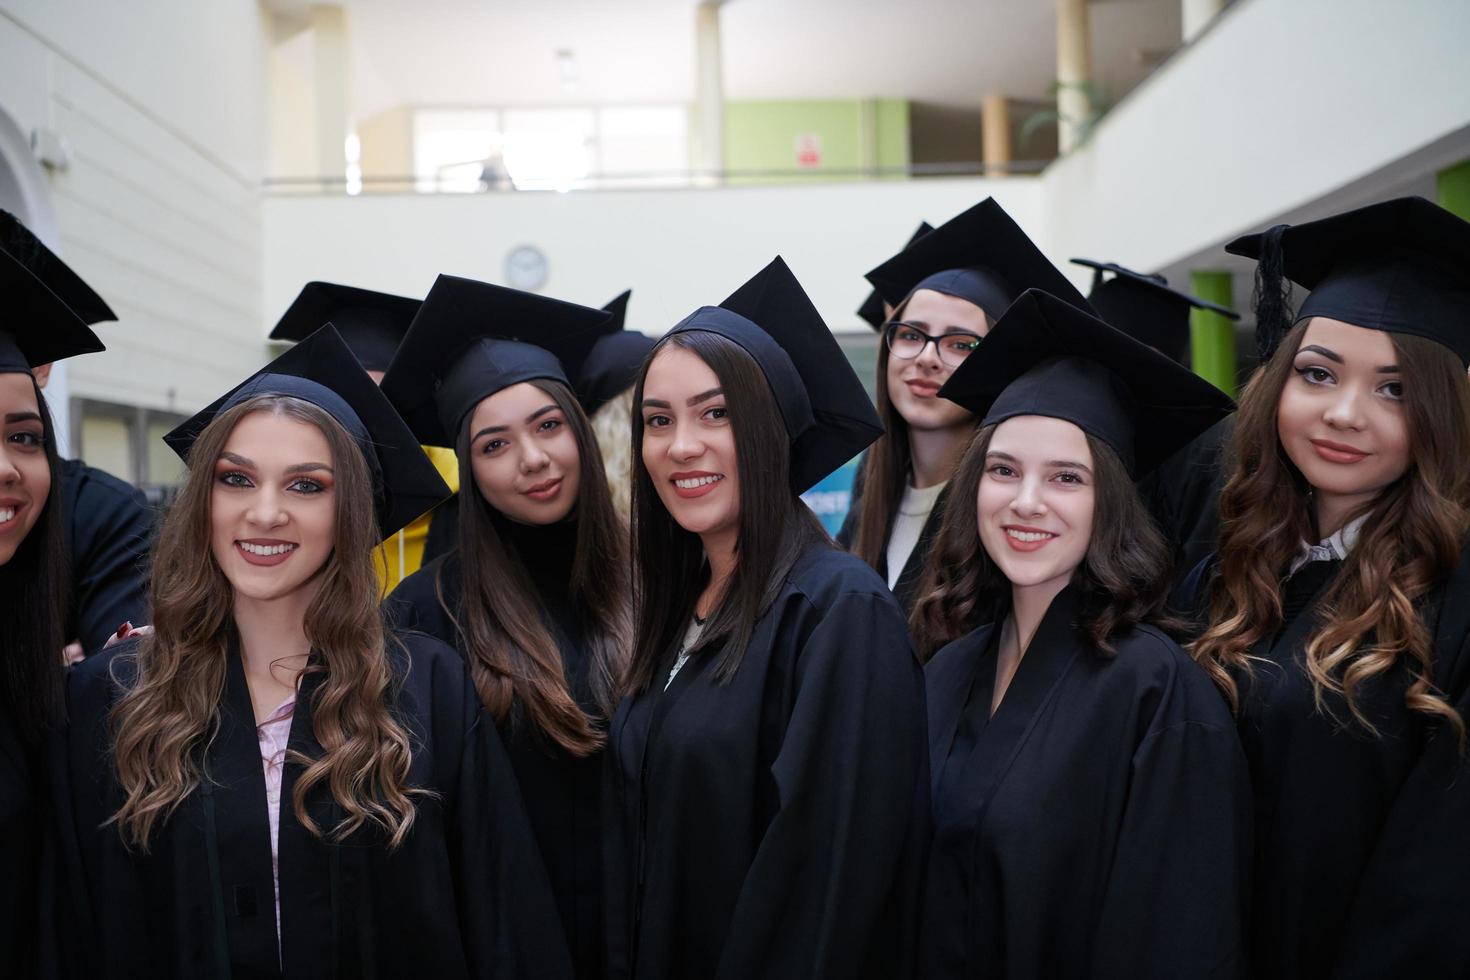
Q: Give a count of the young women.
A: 7